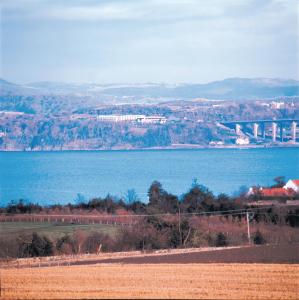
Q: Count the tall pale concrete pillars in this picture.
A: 4